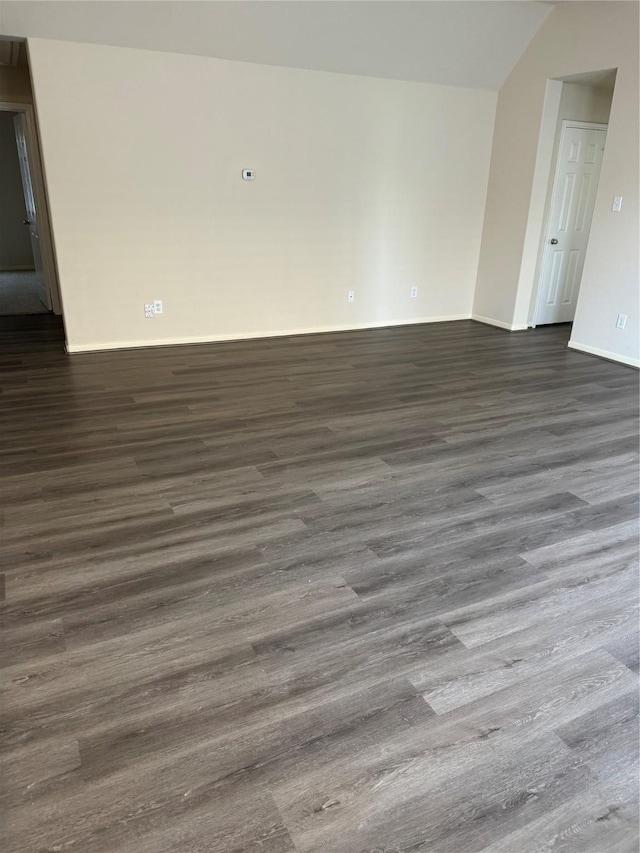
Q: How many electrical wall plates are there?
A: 6